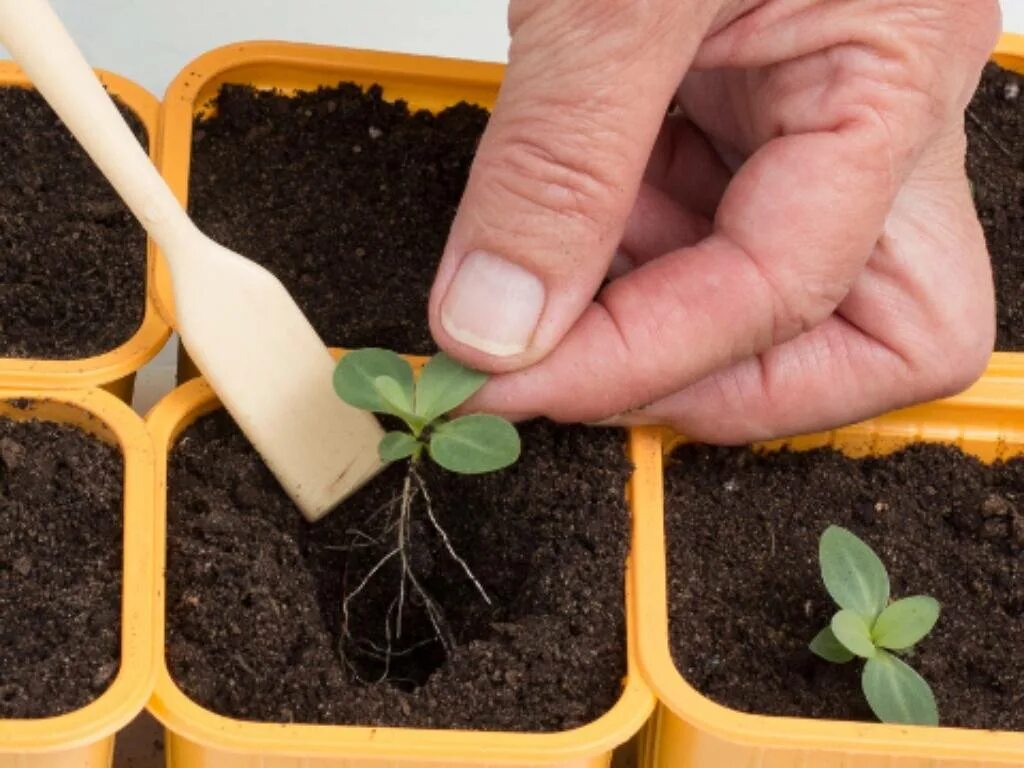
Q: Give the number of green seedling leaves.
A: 10